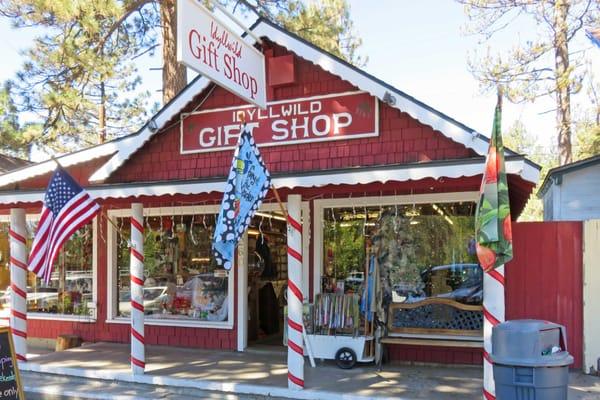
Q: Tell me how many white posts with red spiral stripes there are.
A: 4